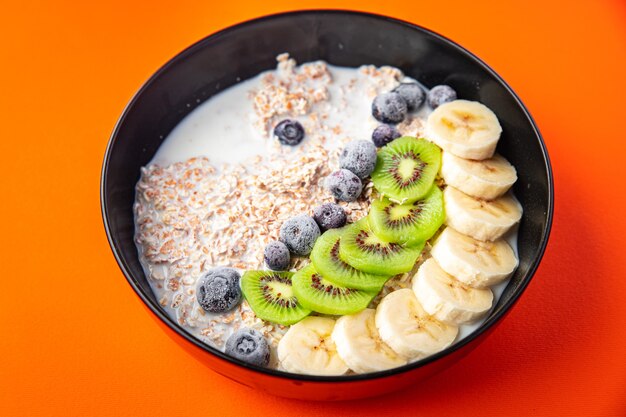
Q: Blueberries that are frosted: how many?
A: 11